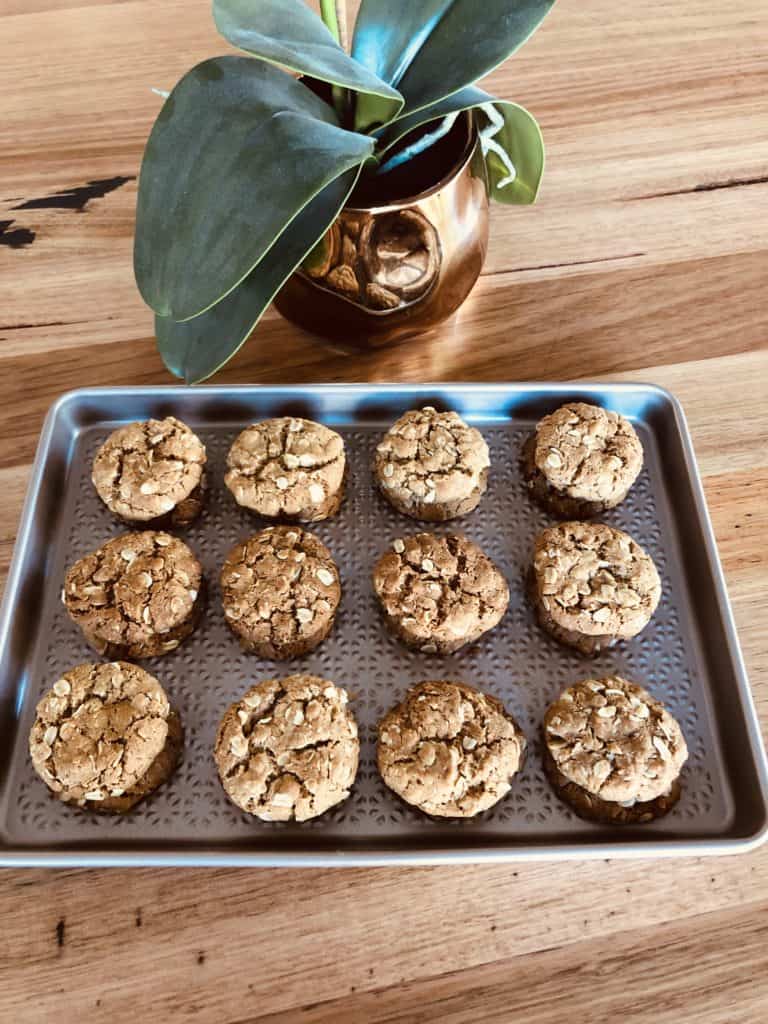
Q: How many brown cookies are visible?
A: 12